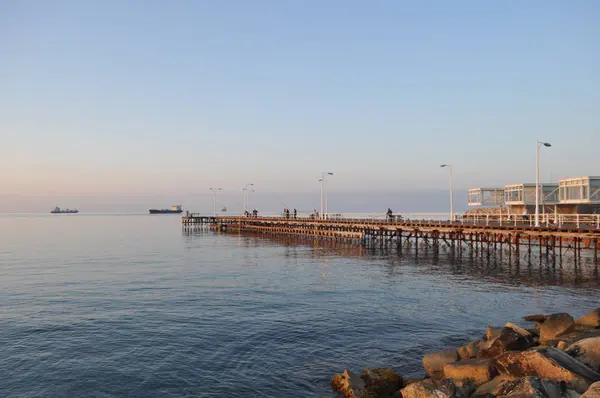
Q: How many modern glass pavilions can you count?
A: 3